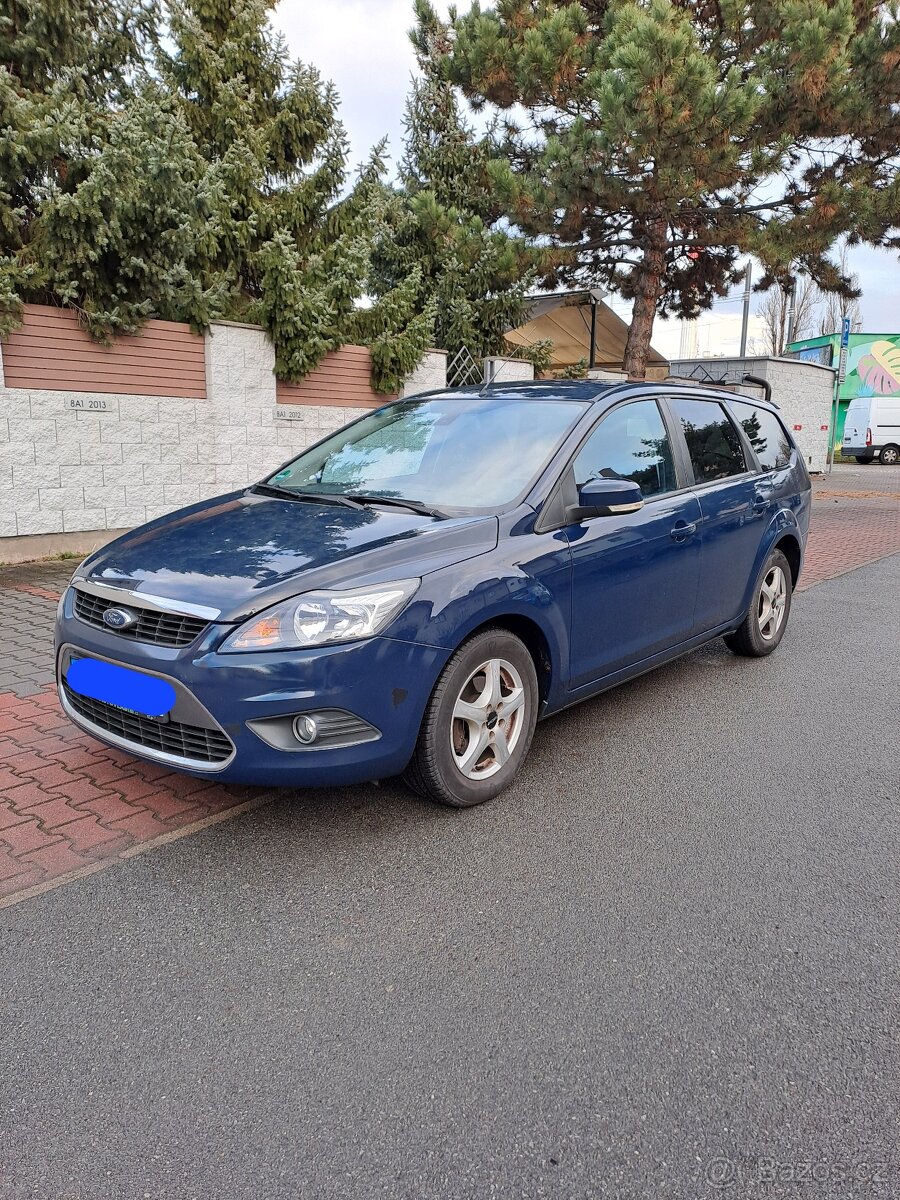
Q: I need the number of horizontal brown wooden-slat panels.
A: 2